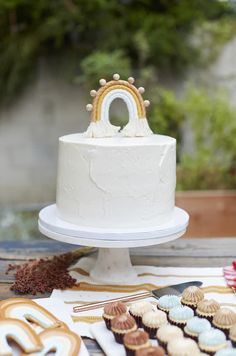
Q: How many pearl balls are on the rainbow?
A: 7